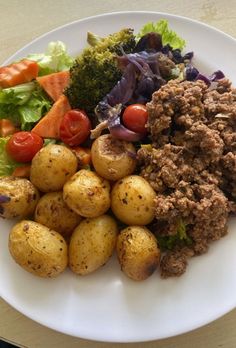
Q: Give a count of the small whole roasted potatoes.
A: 9